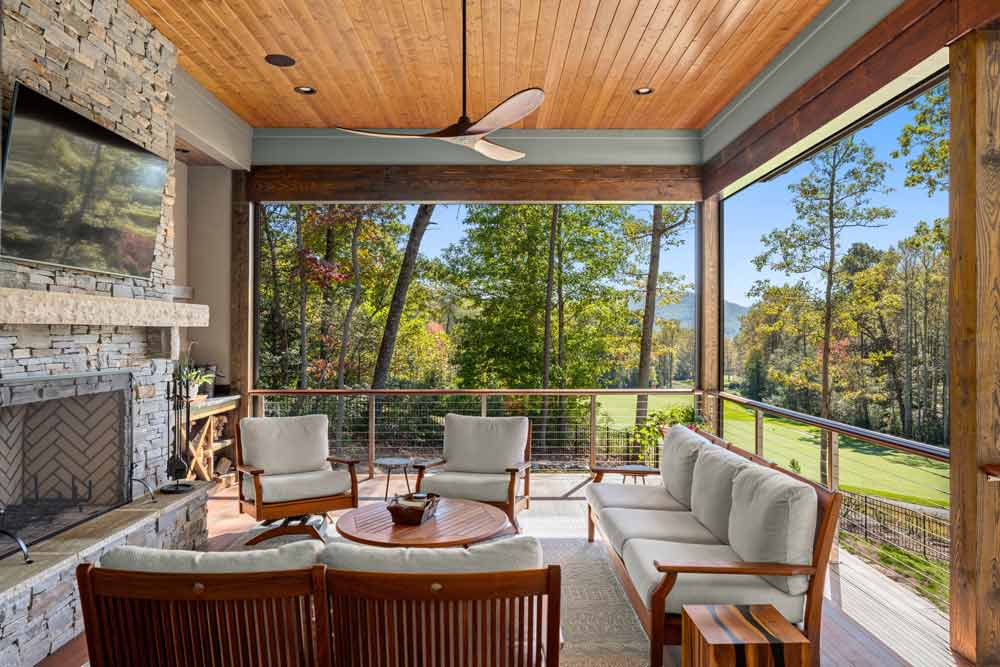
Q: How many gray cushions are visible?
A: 12